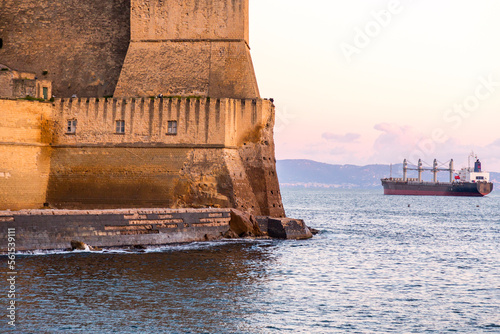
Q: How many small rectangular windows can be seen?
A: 3